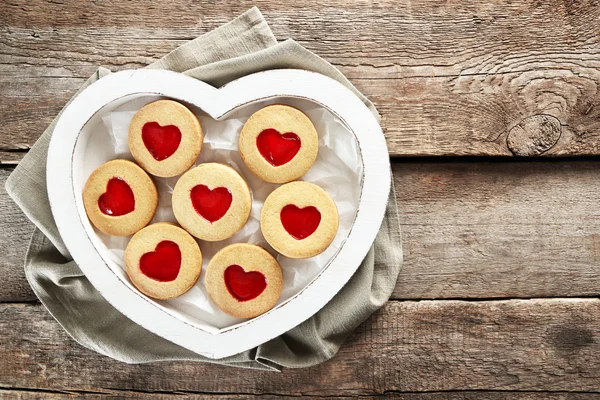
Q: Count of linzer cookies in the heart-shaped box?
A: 7